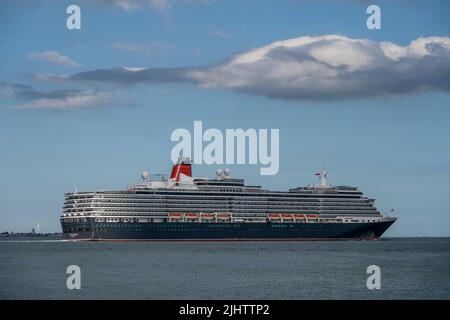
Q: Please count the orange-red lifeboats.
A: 8